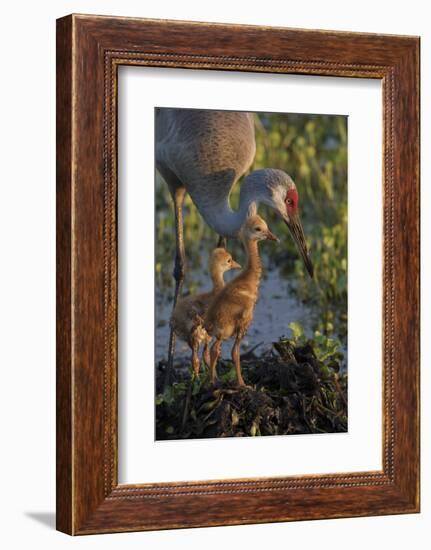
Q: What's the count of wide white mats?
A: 1